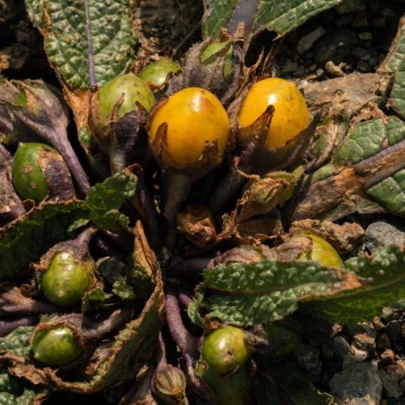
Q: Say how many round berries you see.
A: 9